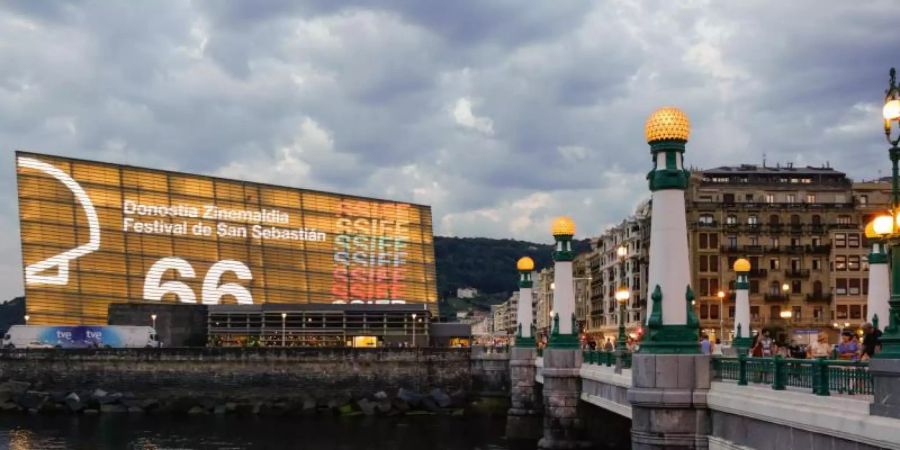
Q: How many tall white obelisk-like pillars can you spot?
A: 5